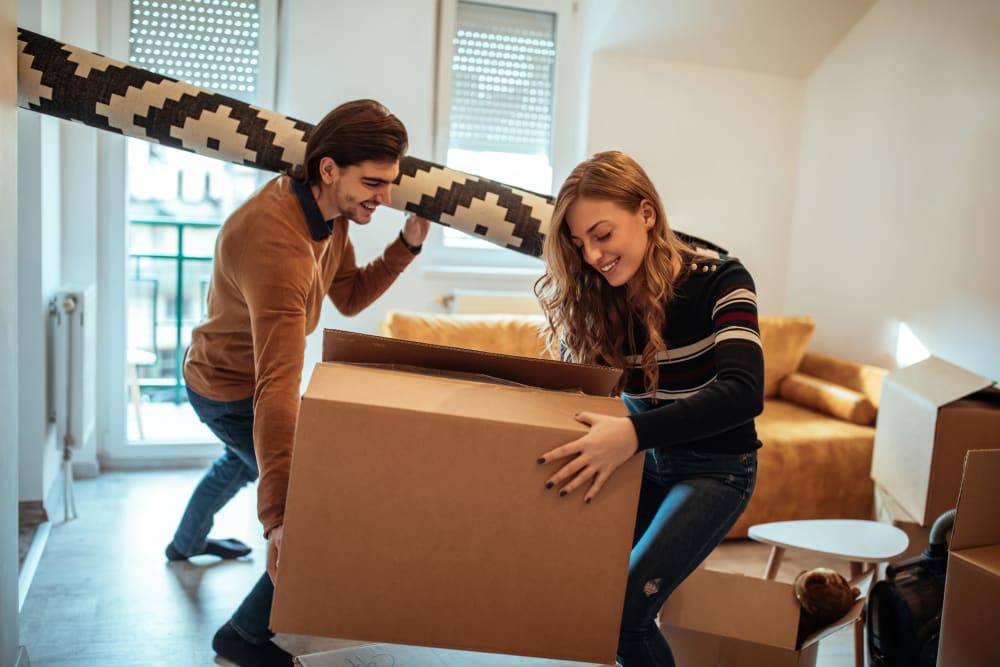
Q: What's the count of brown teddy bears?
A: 1